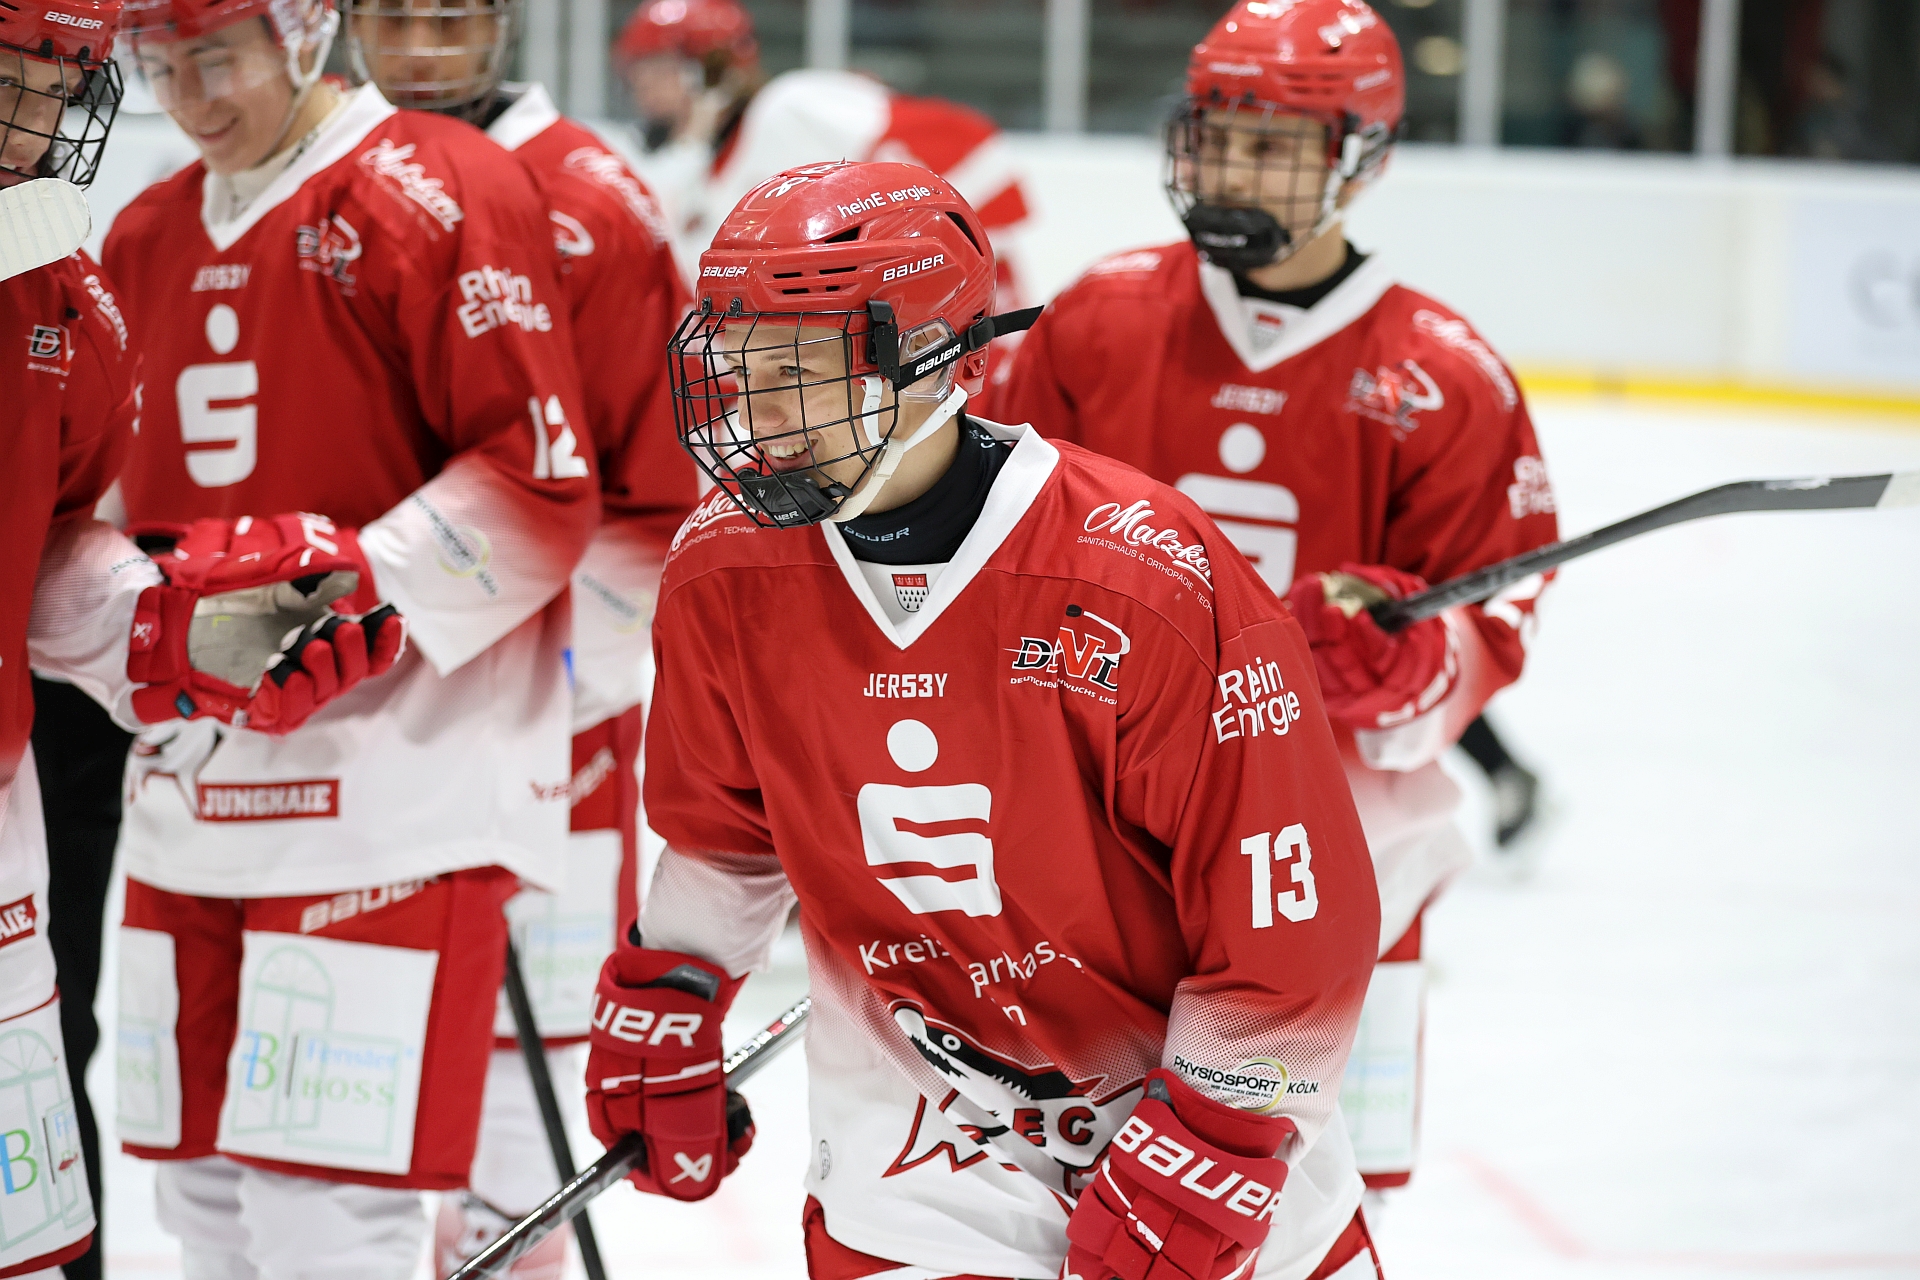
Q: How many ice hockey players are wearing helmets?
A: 6